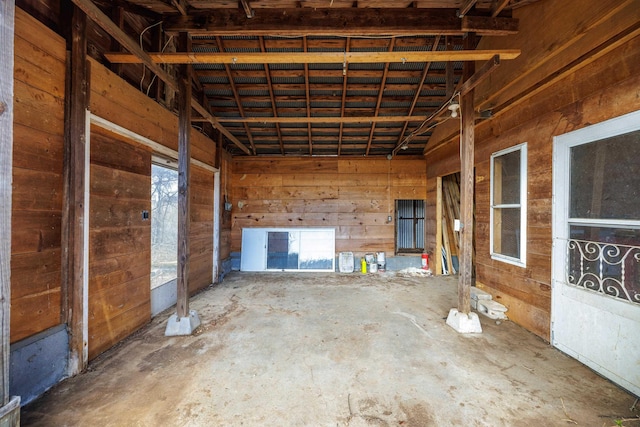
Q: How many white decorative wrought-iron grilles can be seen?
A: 1